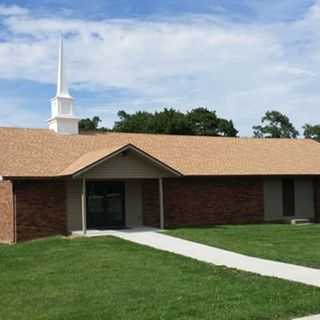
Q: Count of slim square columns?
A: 2